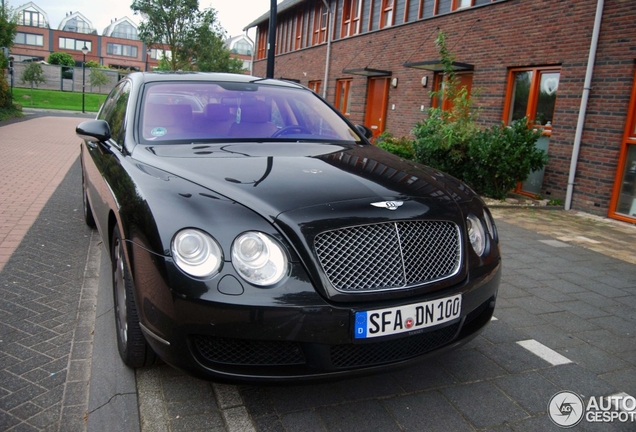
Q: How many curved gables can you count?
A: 4